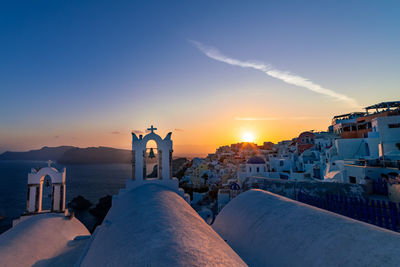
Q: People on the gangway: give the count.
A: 0